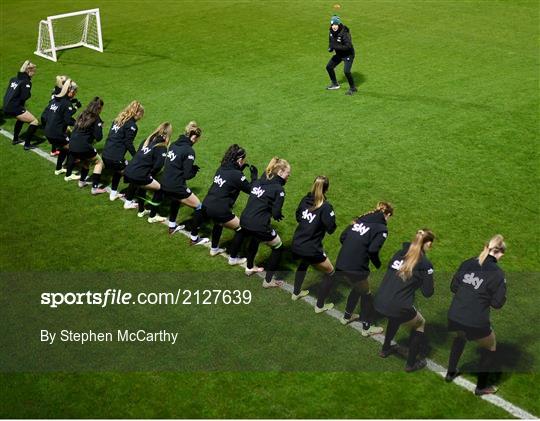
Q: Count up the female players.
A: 13